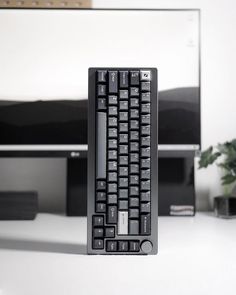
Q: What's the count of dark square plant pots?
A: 1